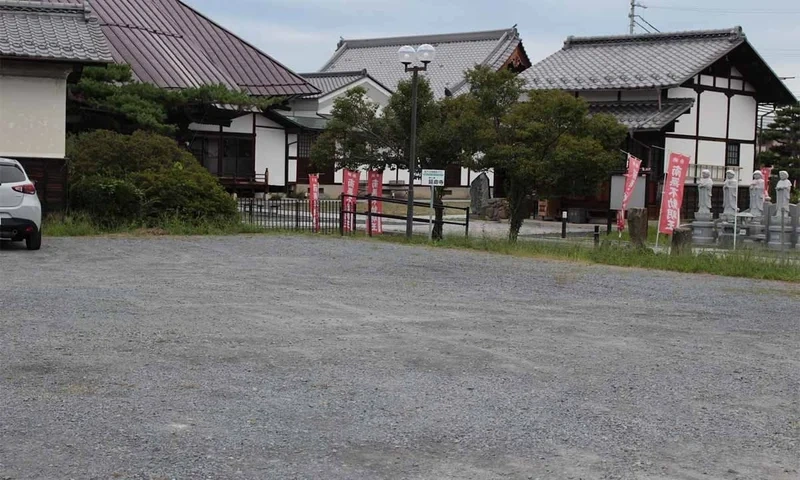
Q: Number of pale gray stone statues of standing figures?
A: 4